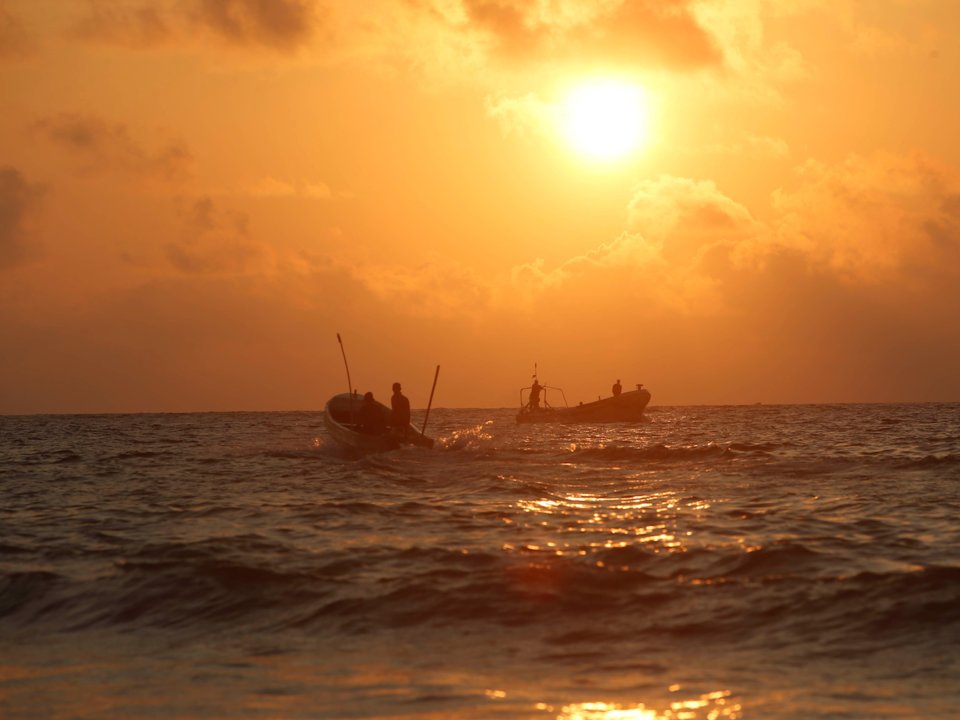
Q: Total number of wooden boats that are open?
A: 2